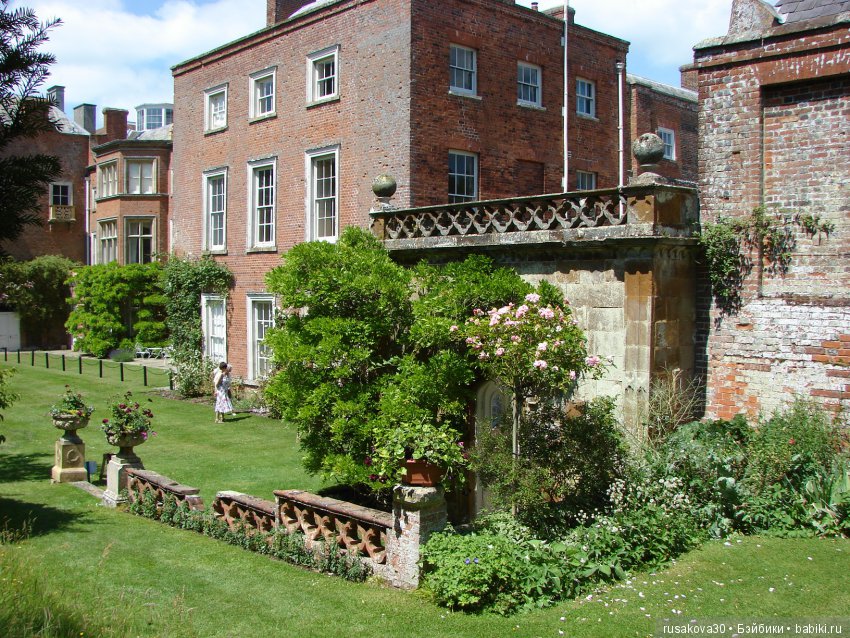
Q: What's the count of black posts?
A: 10